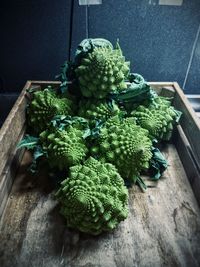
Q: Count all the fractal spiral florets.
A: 7